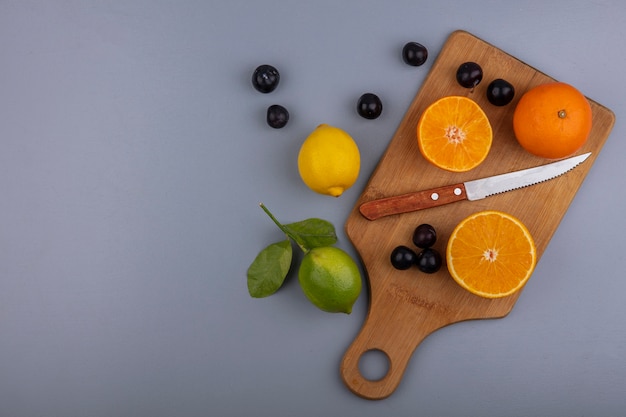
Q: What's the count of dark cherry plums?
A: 9